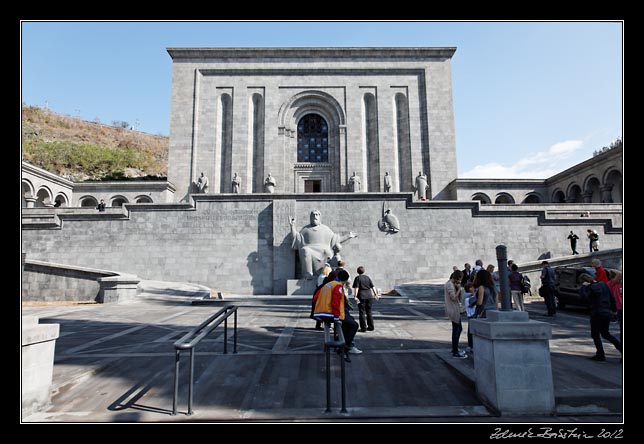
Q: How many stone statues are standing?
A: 6